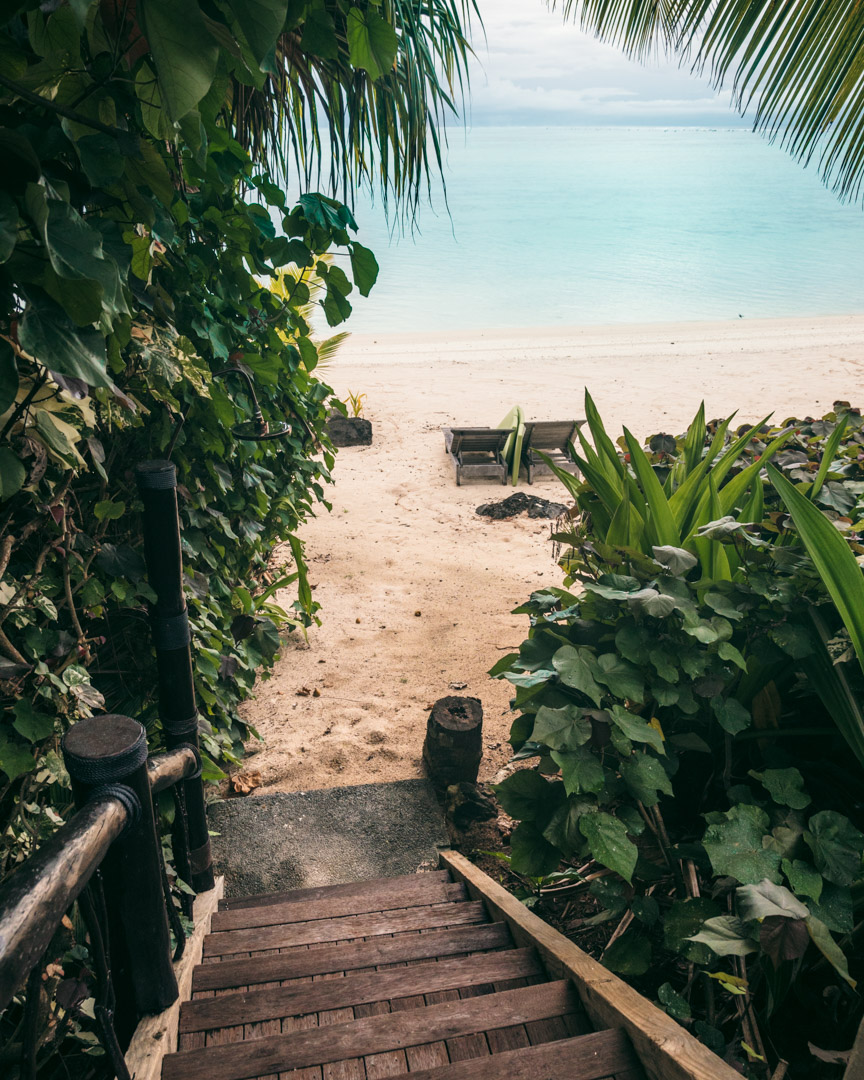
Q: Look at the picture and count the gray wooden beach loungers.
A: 2